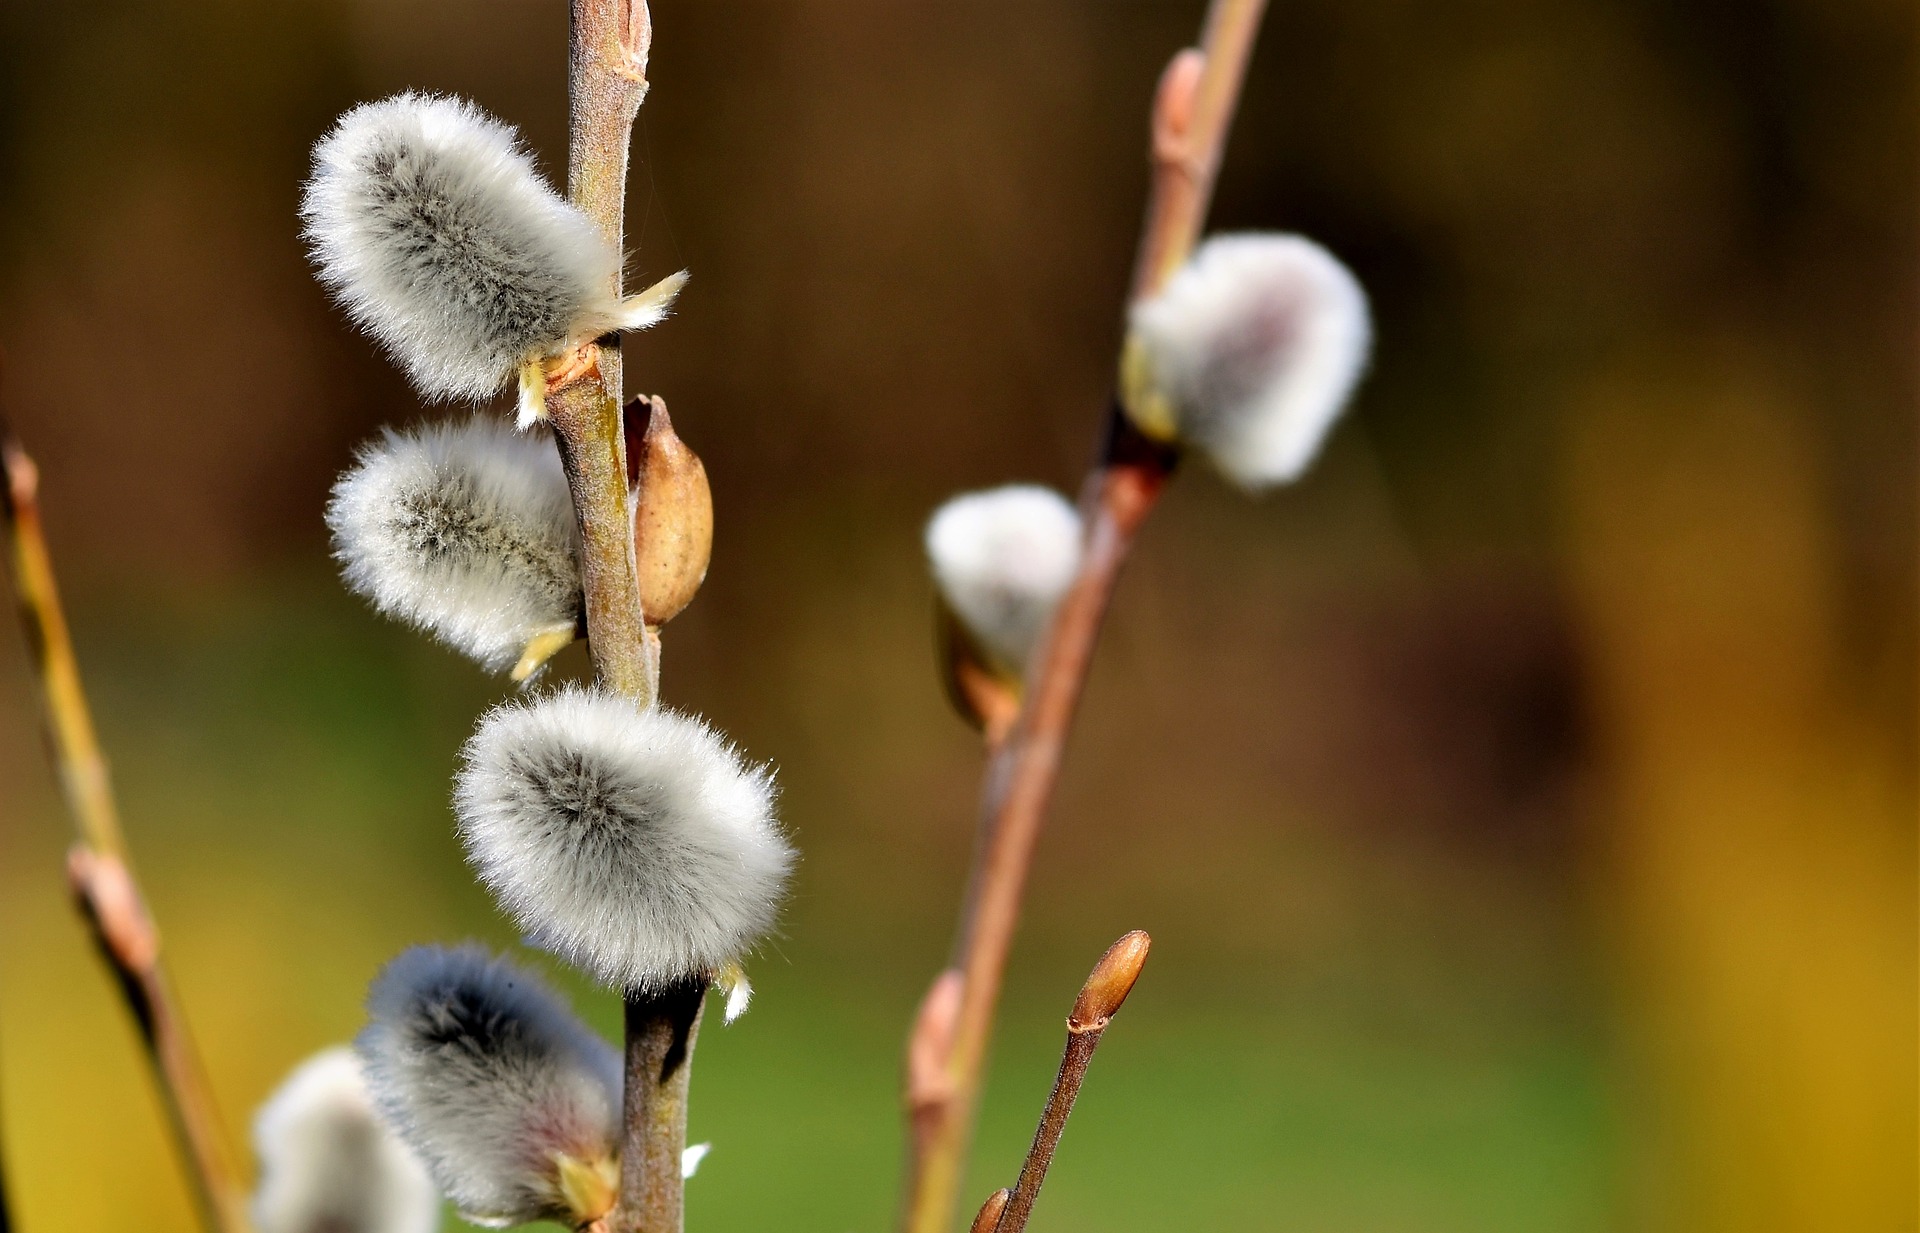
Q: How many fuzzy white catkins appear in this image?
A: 7